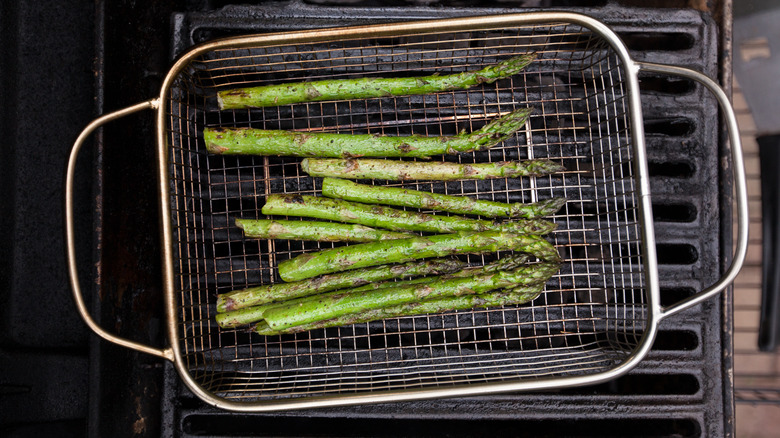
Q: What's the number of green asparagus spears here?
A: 11